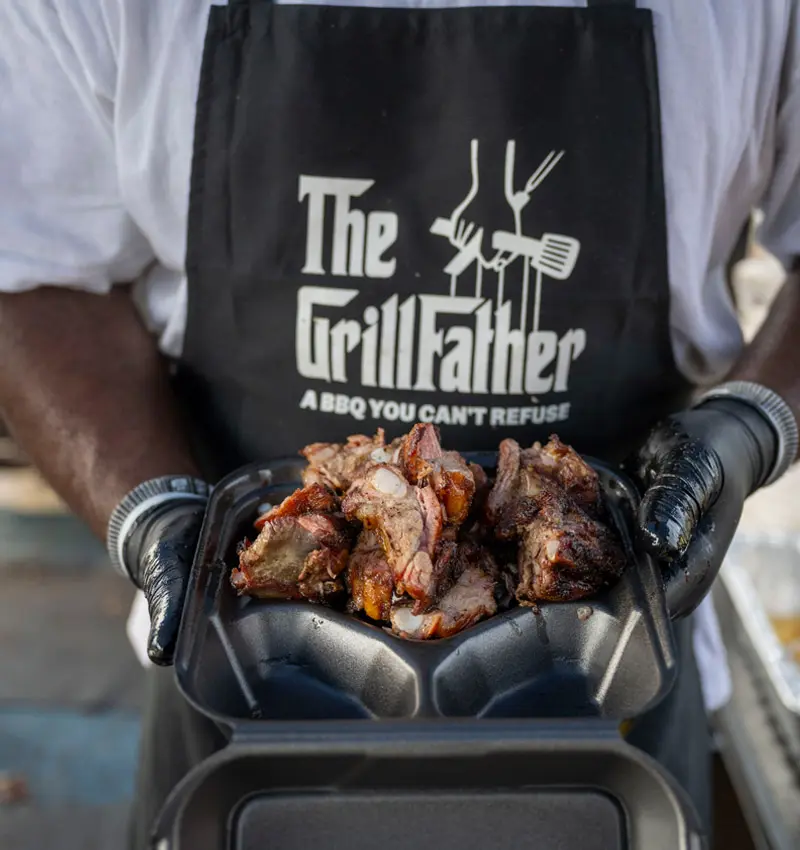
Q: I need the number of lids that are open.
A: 1